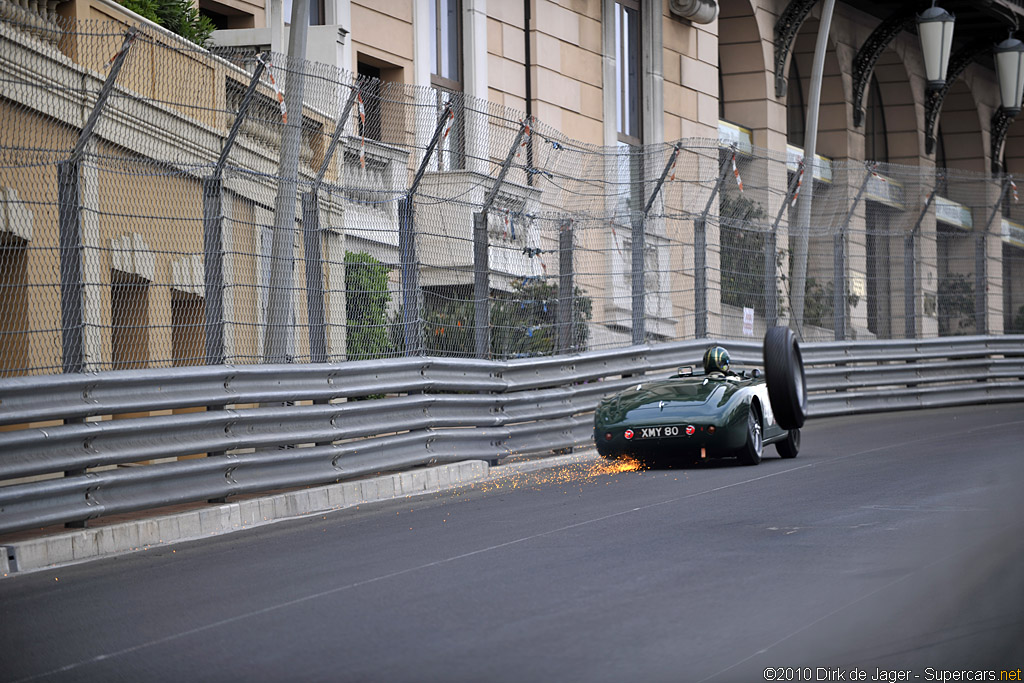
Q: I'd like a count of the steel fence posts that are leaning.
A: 11